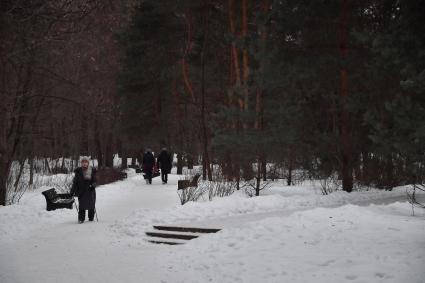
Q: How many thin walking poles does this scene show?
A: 2